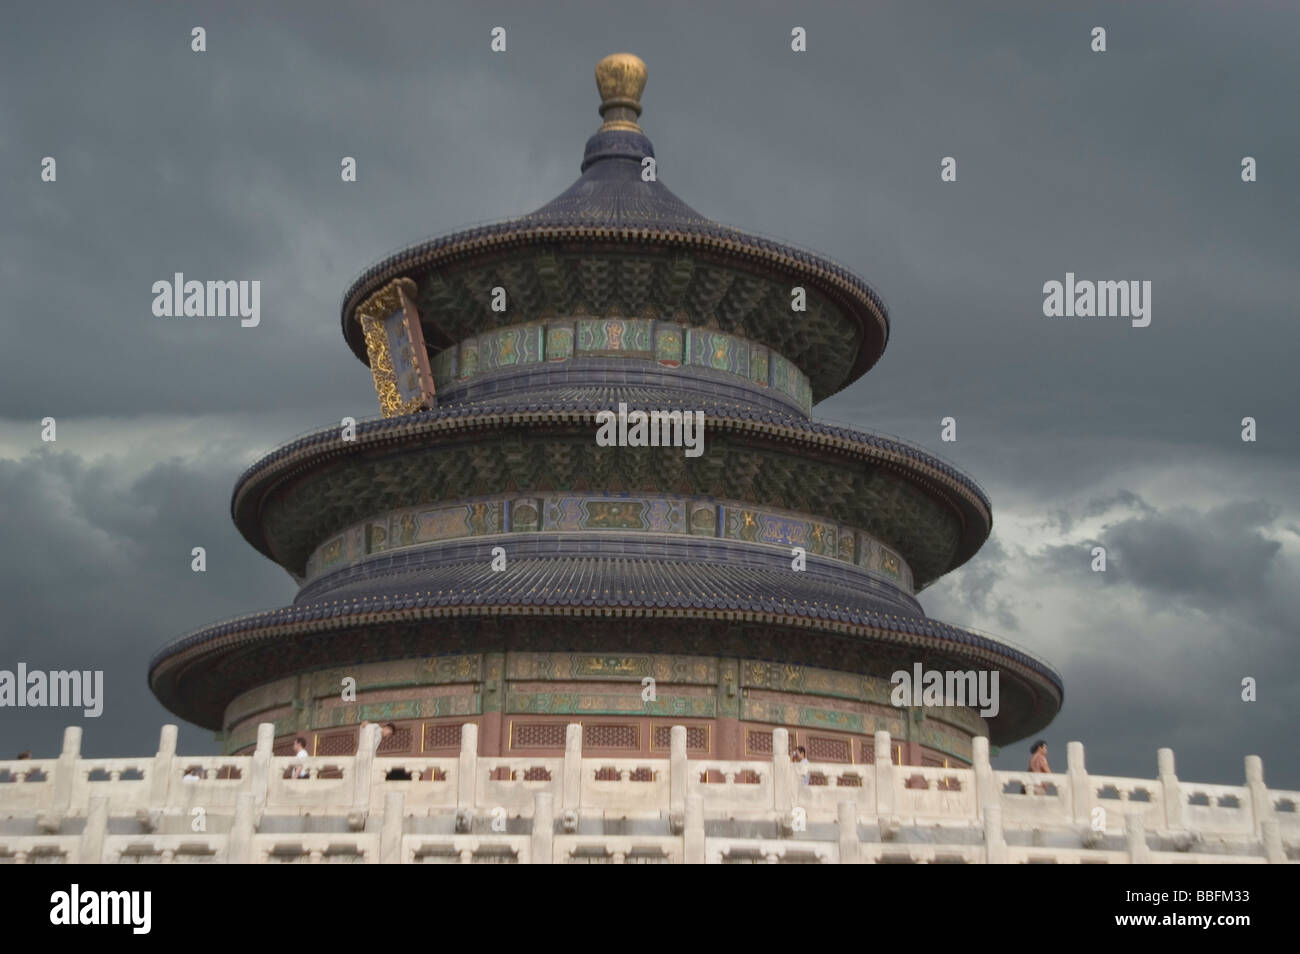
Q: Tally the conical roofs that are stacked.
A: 3